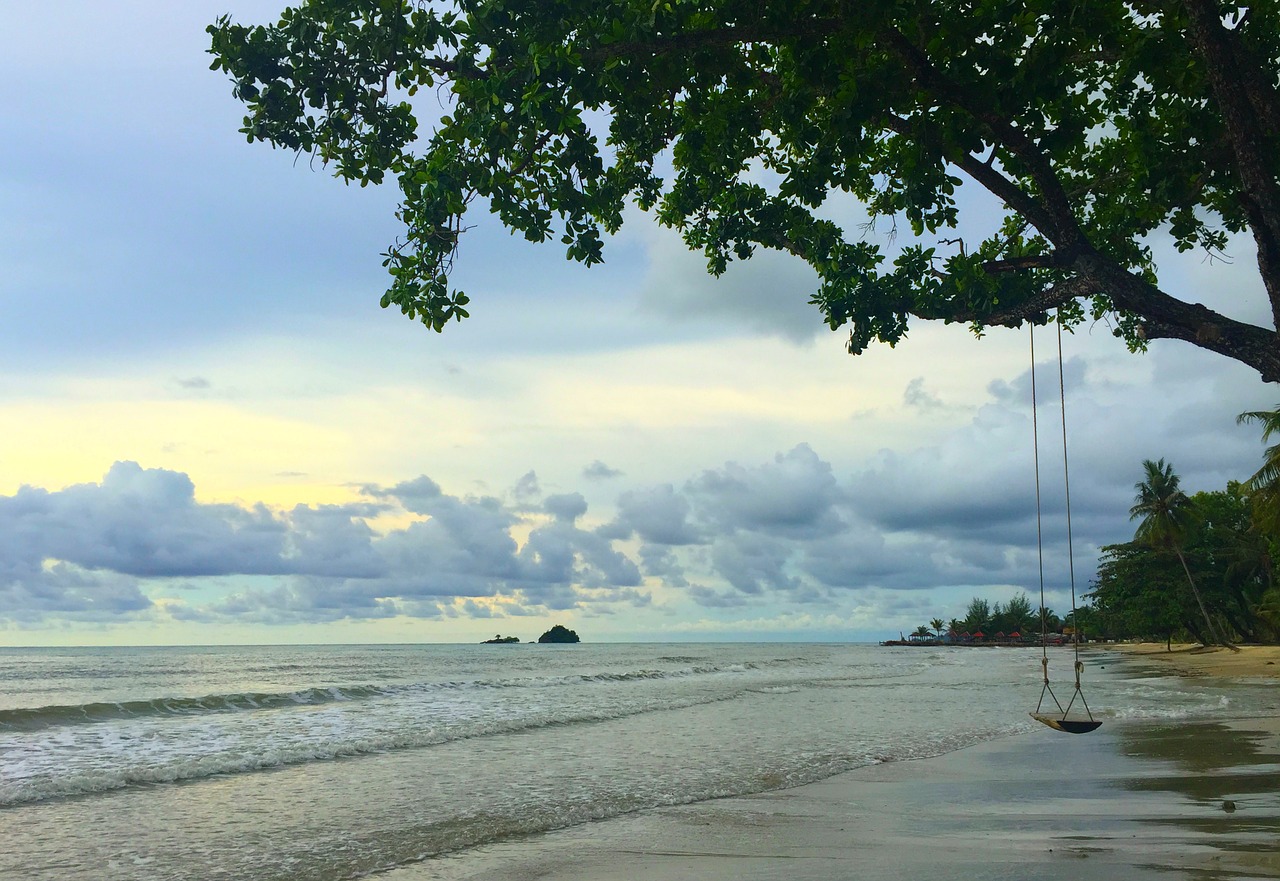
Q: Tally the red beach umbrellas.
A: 5